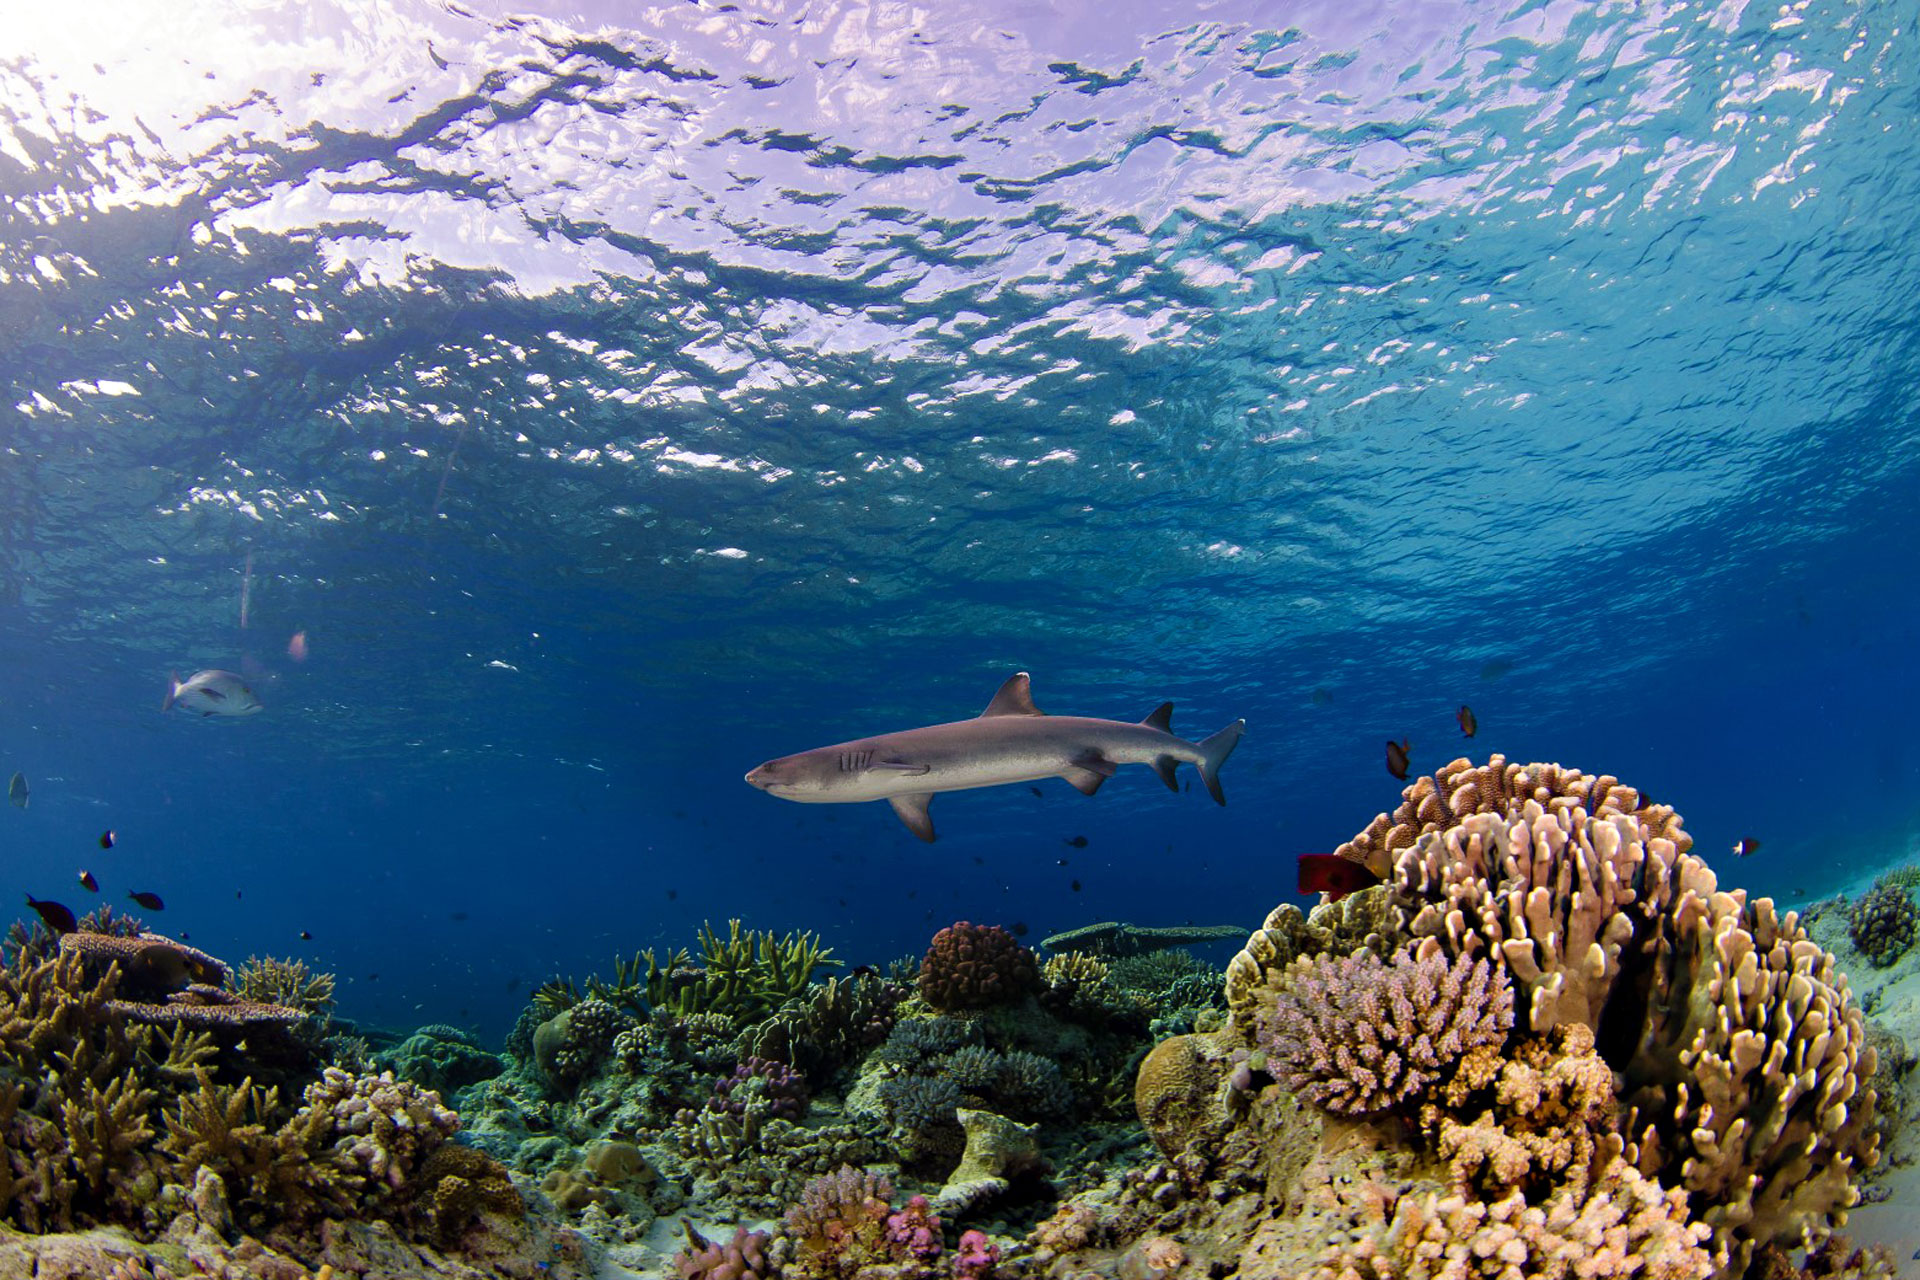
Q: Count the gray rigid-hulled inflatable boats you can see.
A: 0